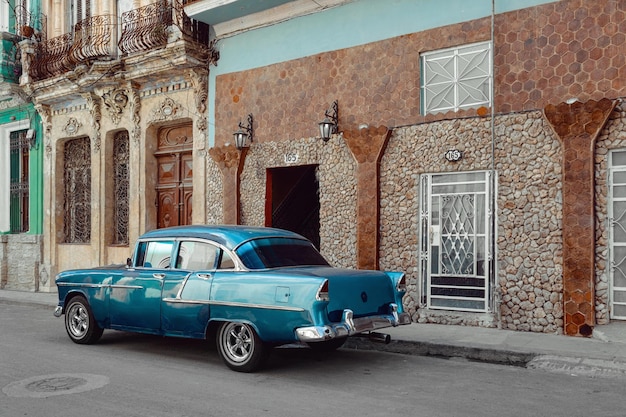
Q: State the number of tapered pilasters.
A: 3